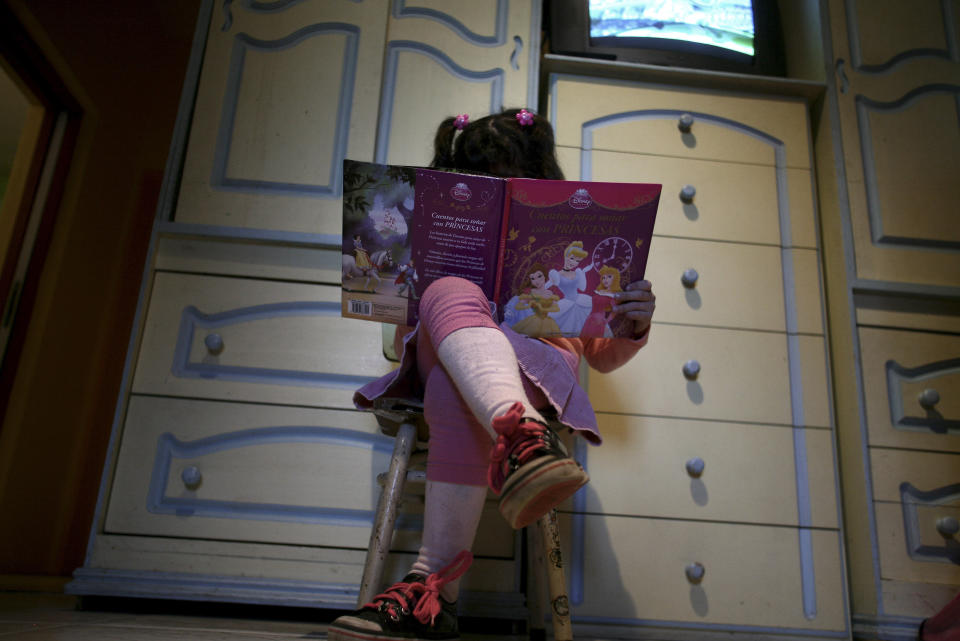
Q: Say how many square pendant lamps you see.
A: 0